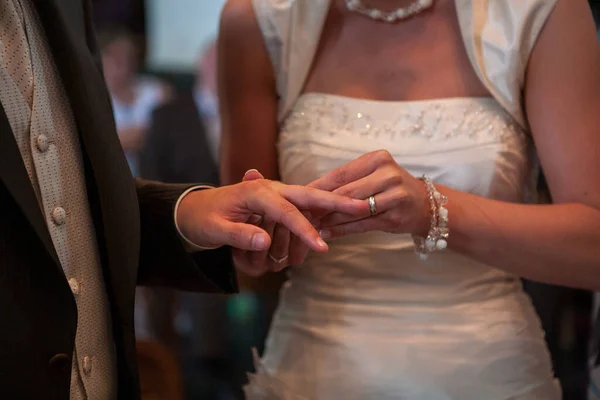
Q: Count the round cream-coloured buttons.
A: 4